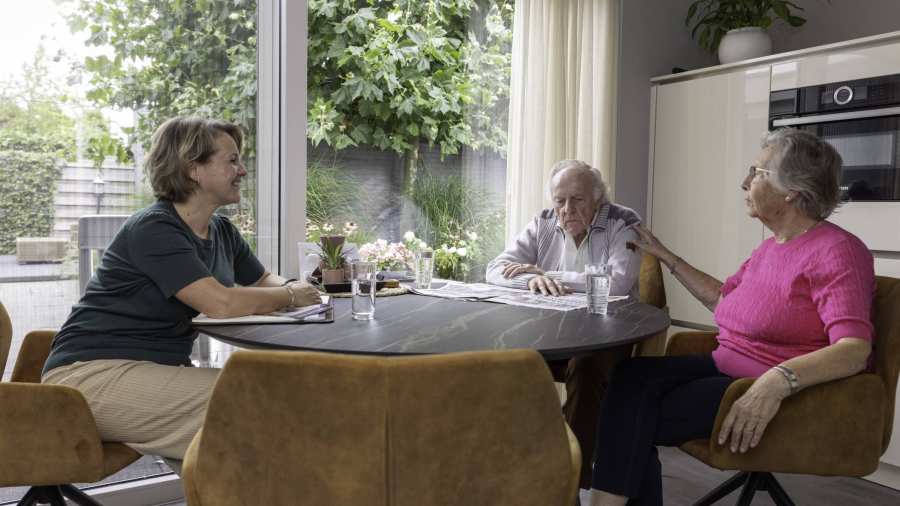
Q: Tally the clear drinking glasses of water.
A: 3